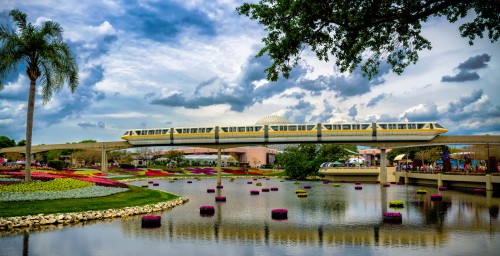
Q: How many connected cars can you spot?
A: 6